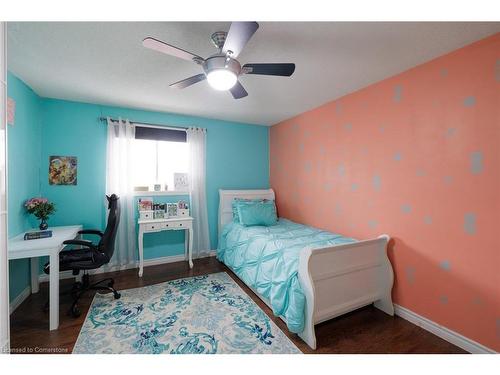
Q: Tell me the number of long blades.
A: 5